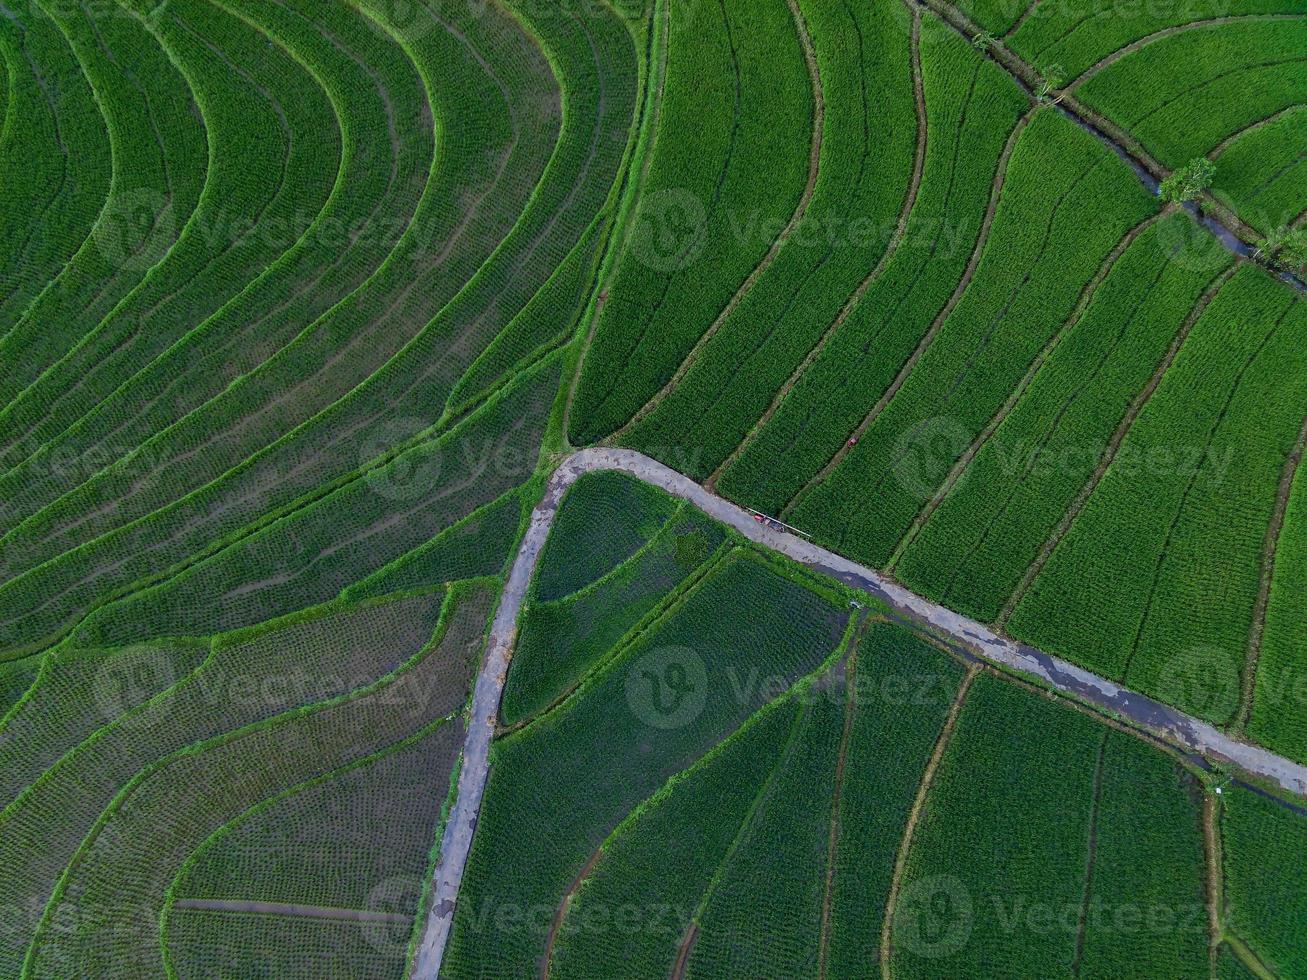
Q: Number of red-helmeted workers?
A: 1